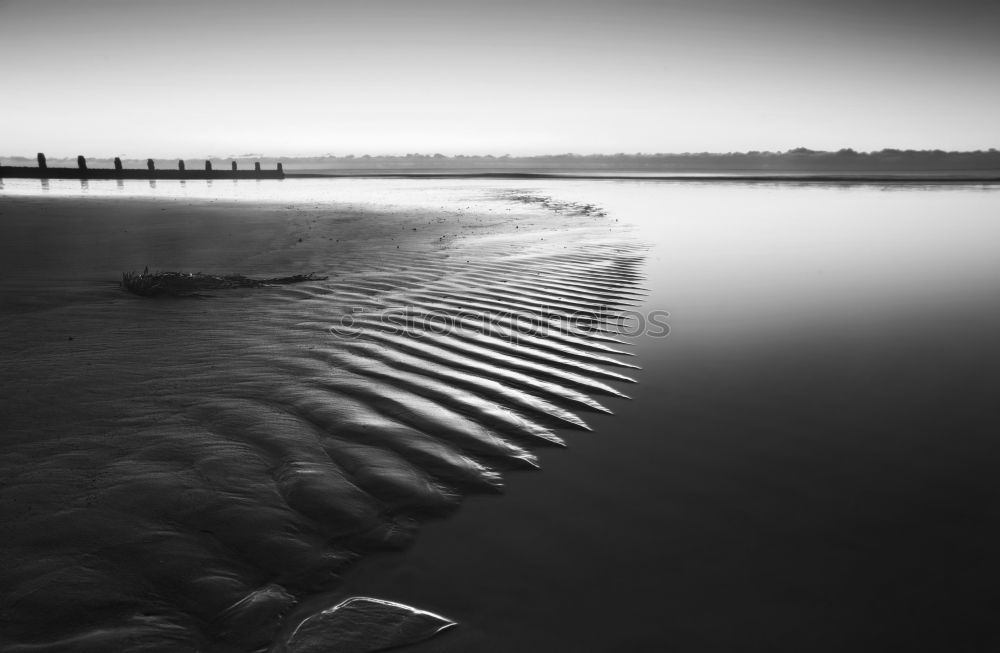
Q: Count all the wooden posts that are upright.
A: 9